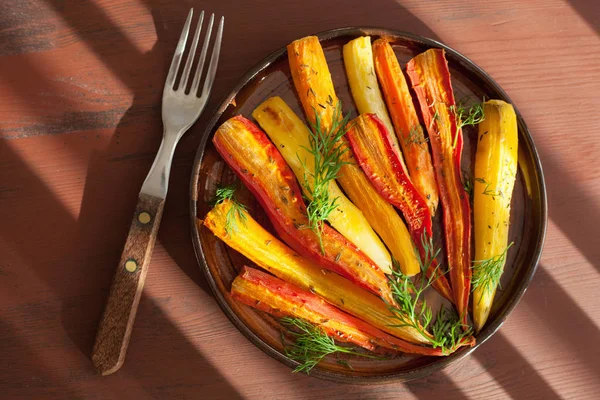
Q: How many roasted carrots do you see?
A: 10